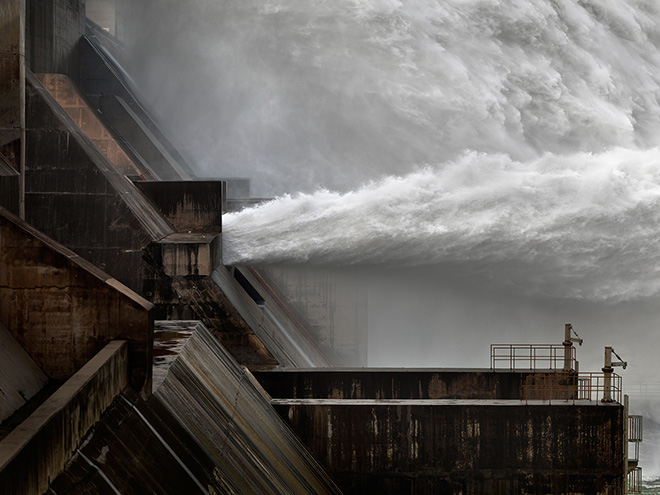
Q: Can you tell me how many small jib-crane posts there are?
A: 2